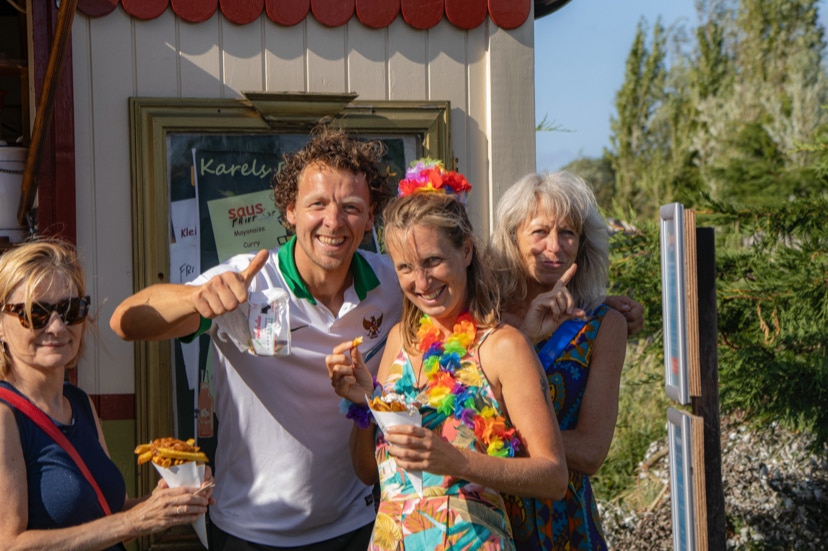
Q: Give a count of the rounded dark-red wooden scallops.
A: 10